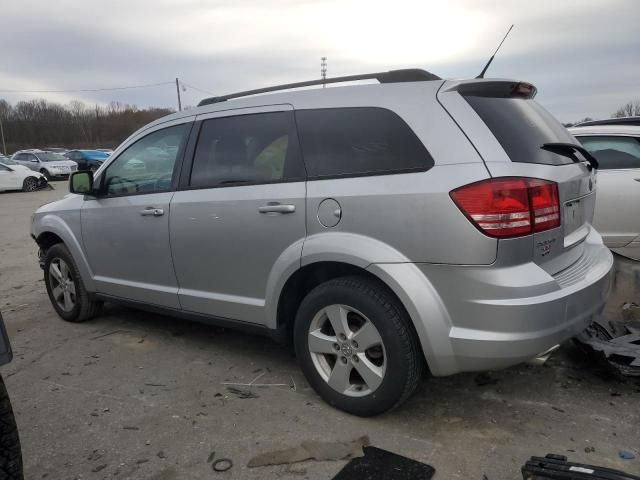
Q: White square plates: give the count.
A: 0